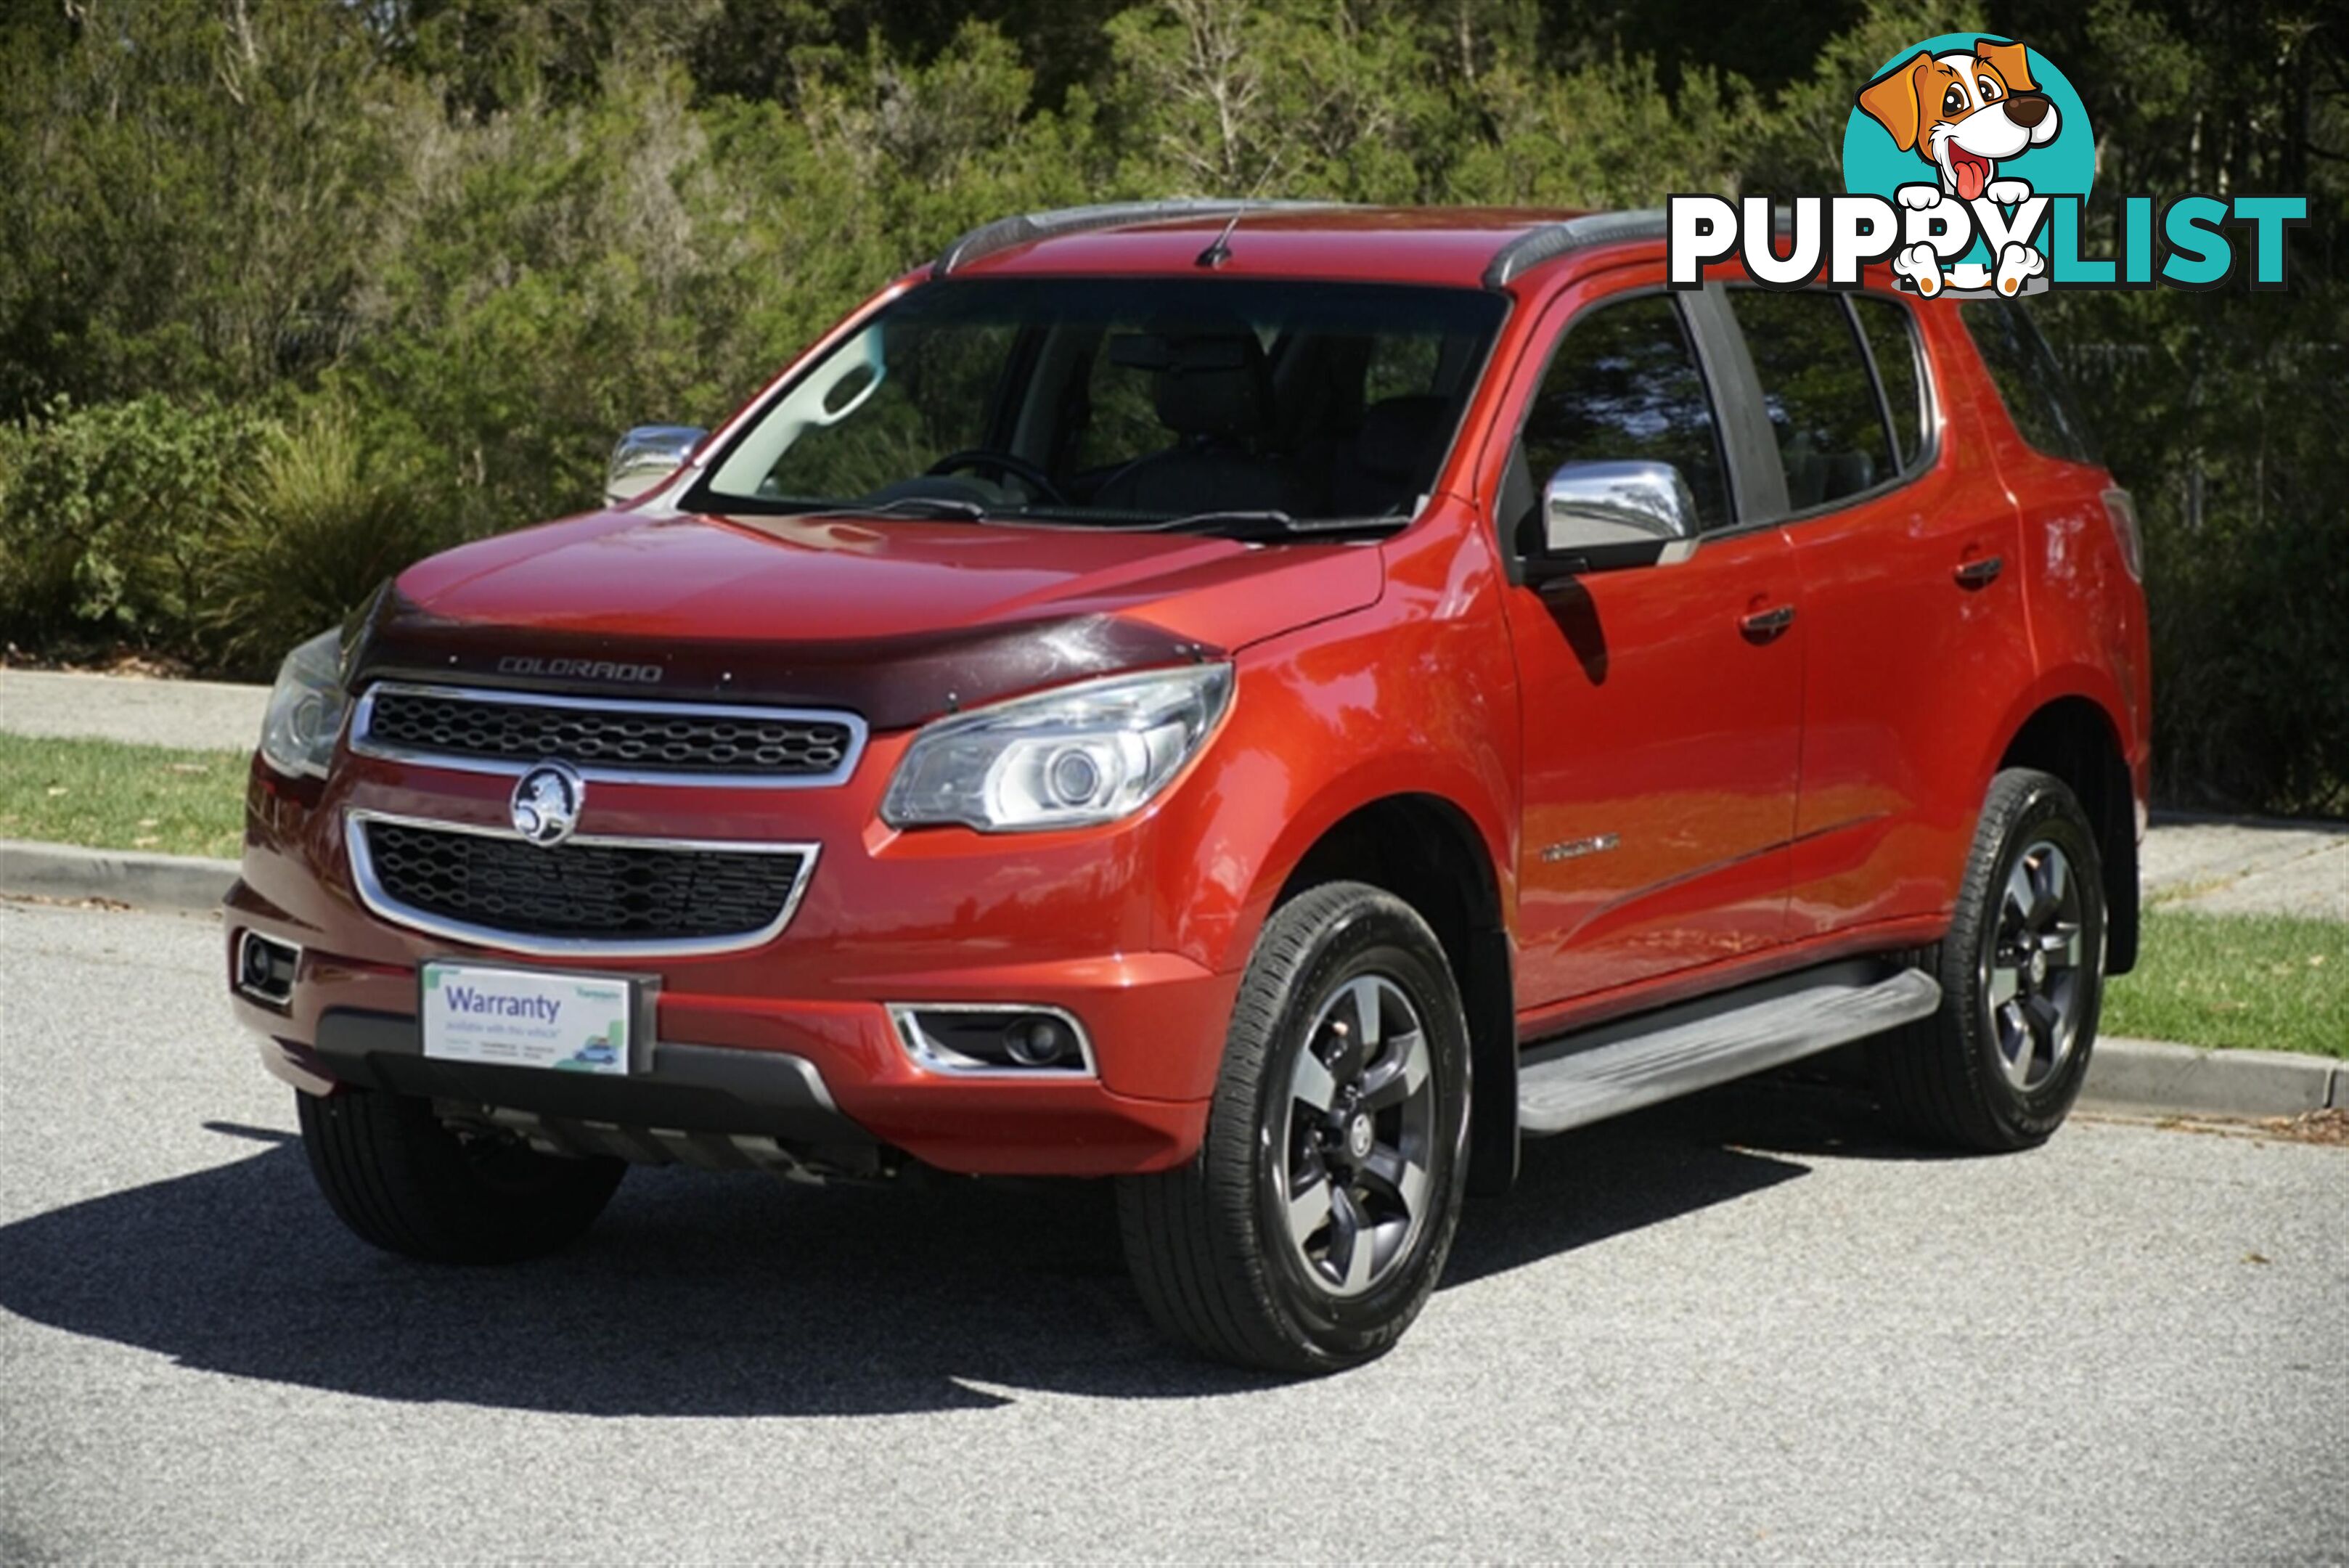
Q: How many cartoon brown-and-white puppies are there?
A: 1